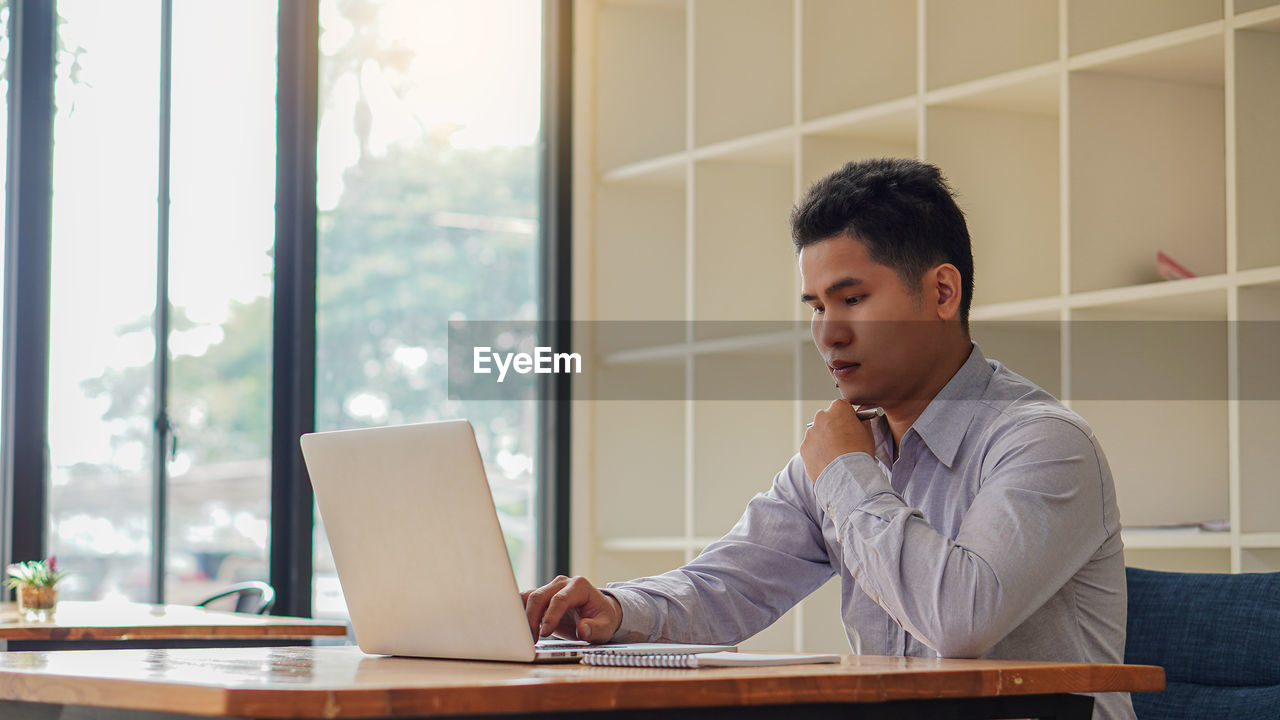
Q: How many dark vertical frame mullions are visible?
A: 4